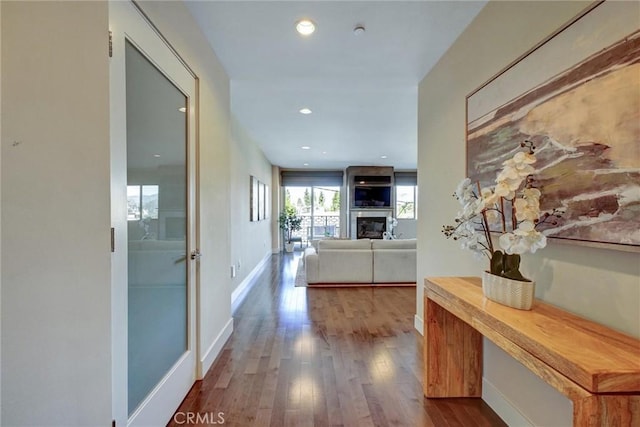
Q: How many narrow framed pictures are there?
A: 3